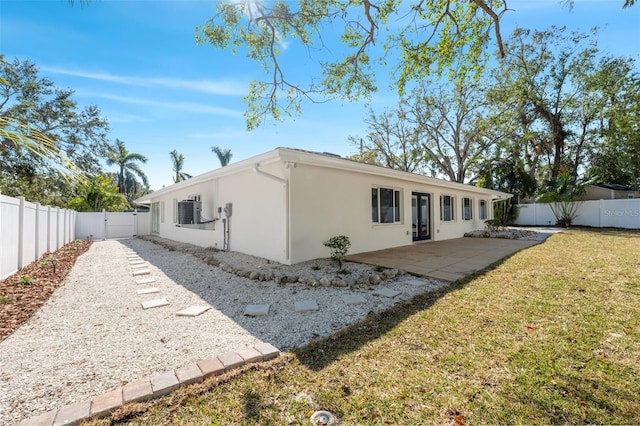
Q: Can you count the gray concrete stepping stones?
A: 15